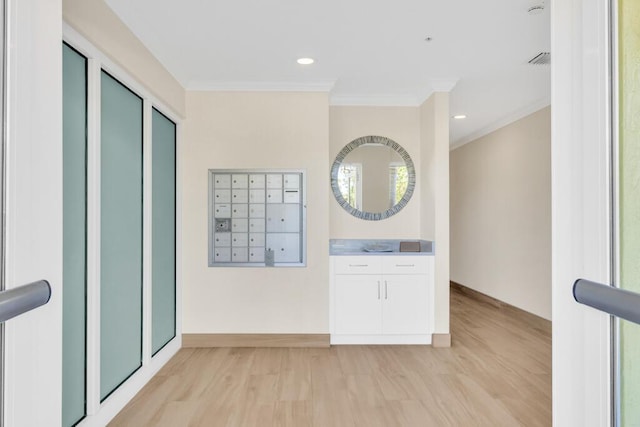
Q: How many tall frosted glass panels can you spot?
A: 3